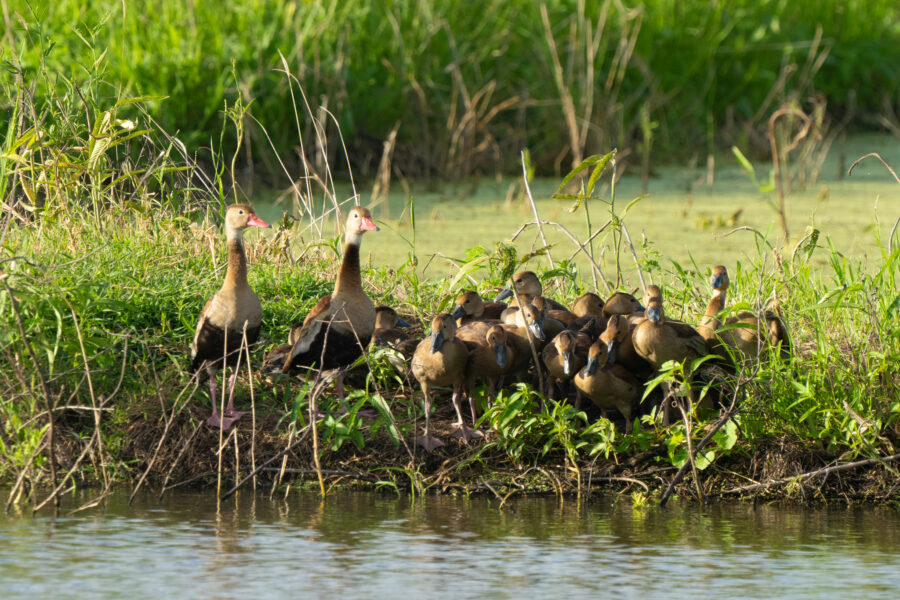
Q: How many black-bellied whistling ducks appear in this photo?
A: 2